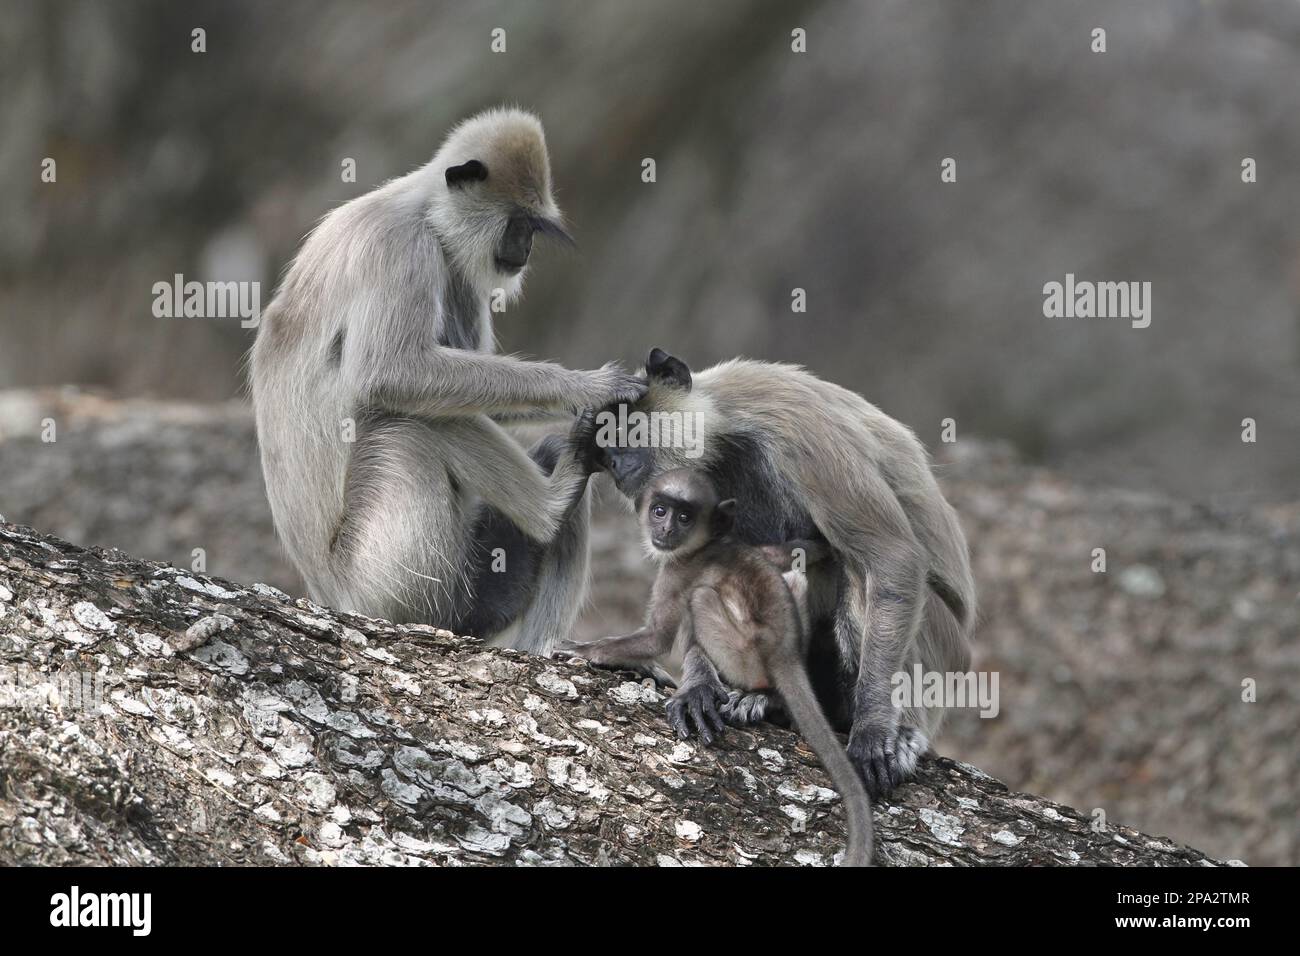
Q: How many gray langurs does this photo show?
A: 3